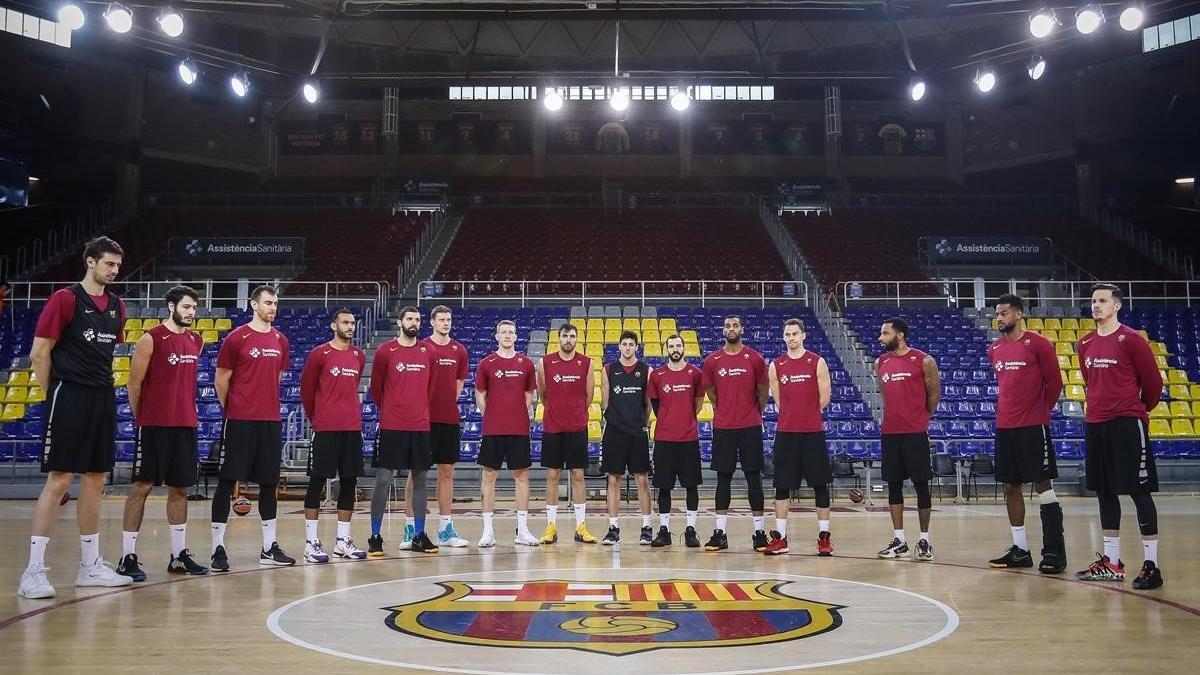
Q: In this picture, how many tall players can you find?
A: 15